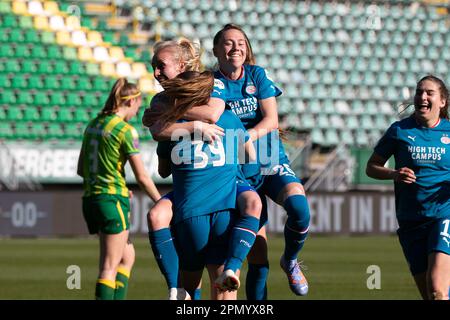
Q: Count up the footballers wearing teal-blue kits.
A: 4